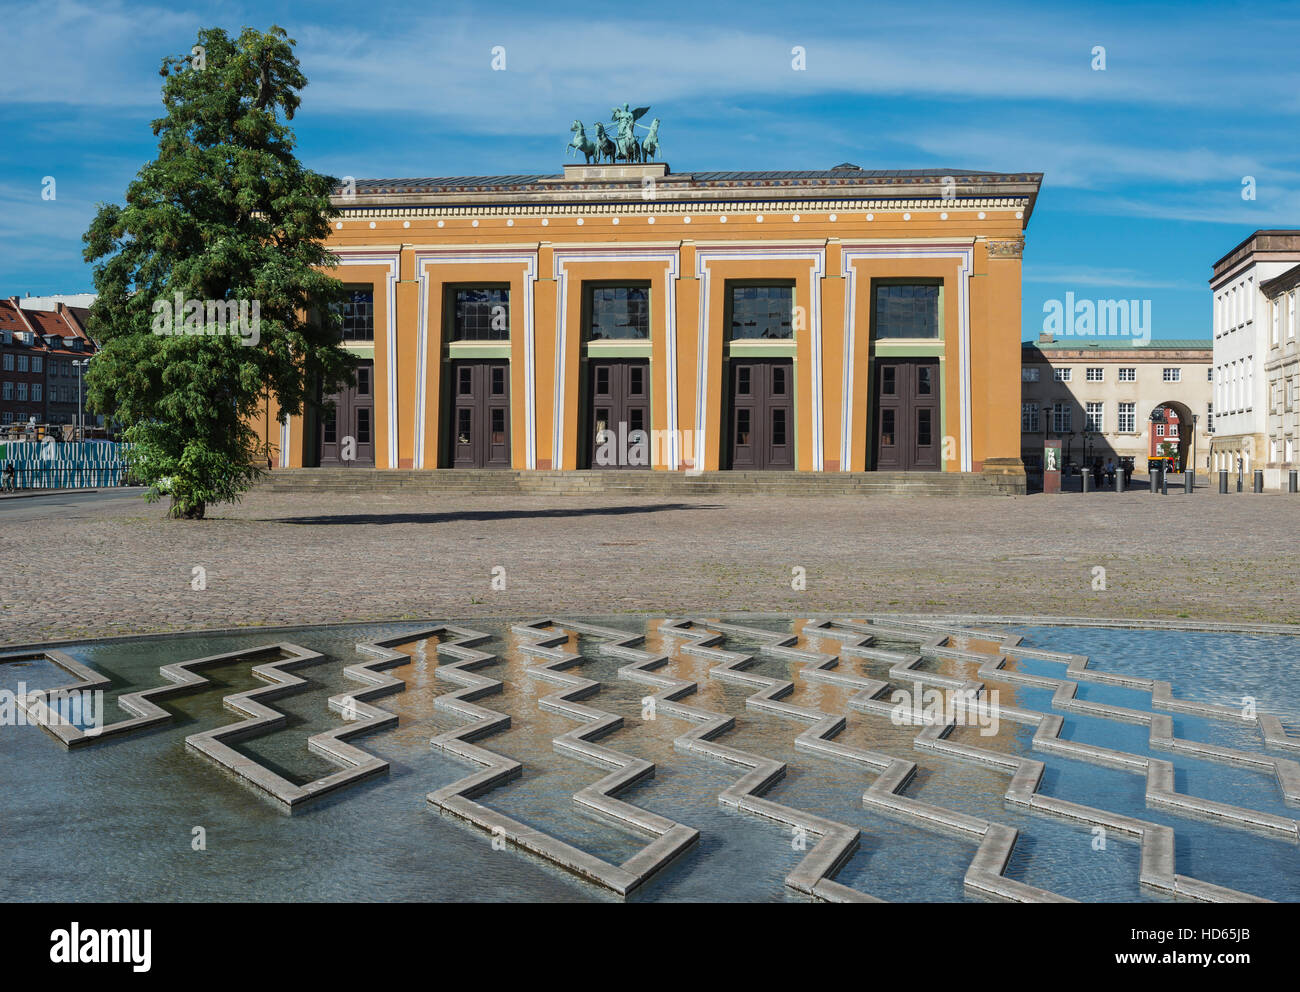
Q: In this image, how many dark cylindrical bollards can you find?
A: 7